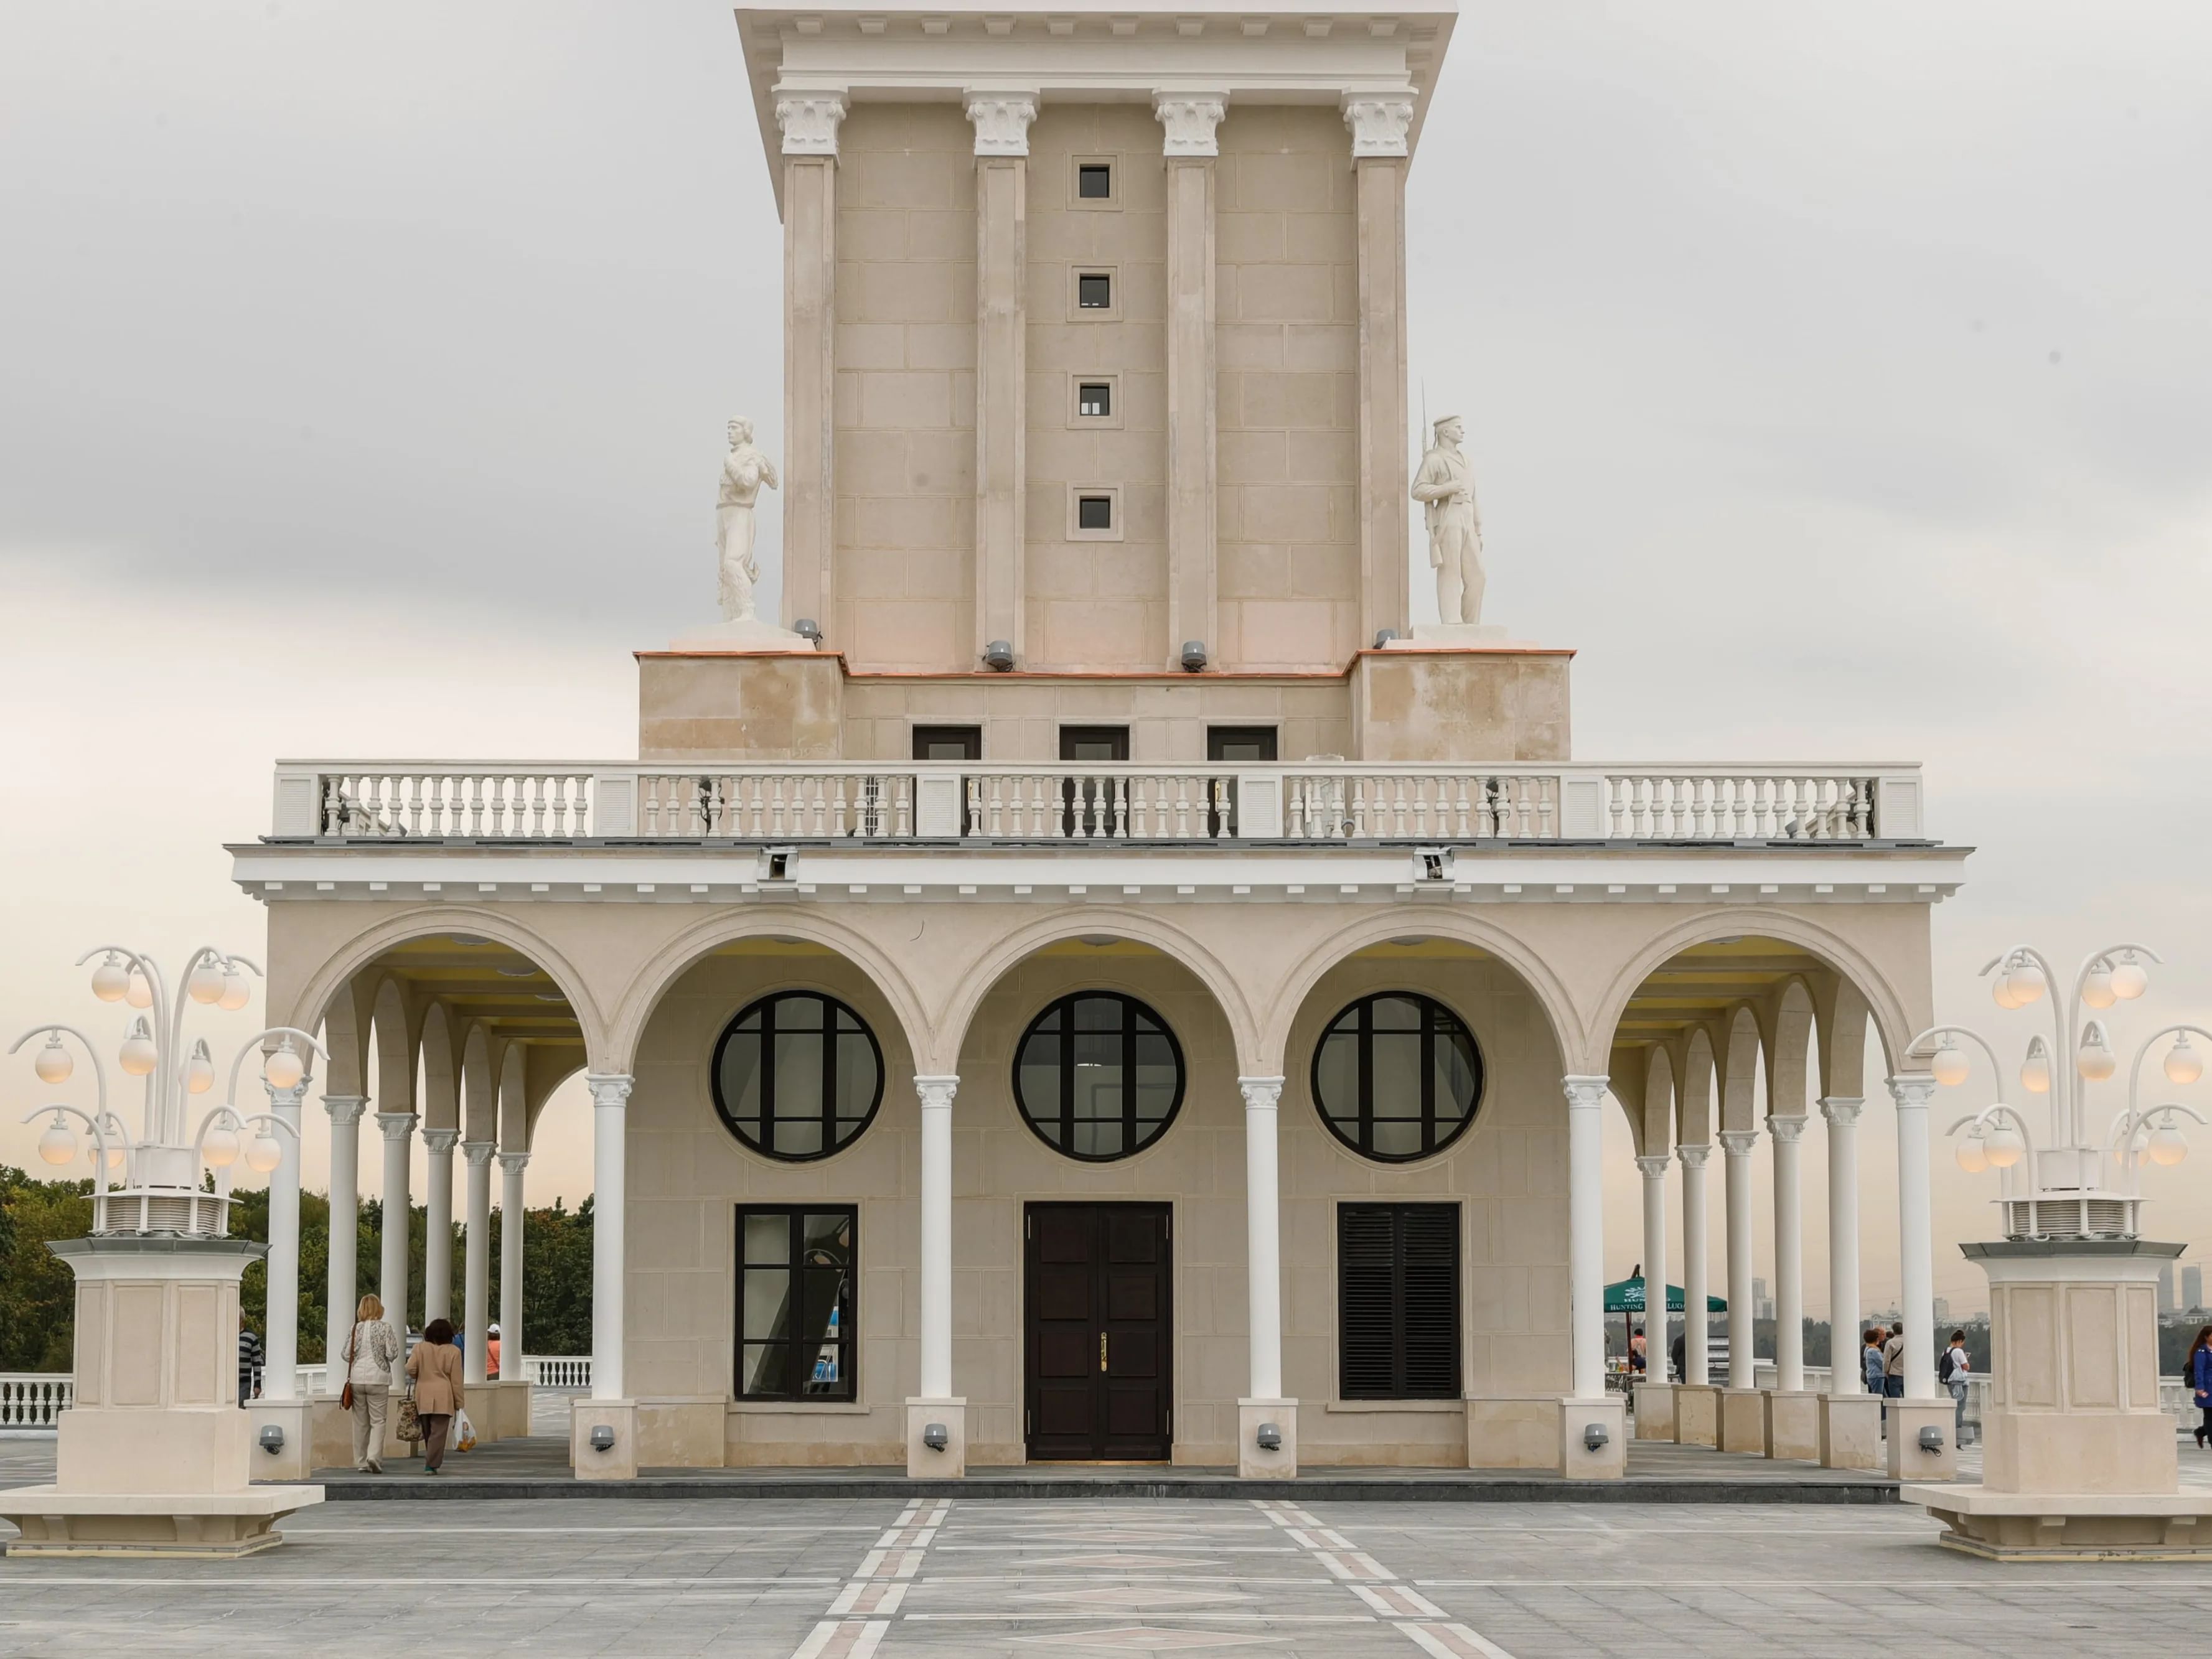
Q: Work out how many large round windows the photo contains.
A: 3